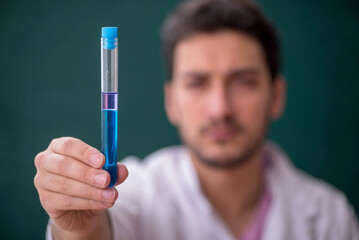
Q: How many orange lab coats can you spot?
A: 0